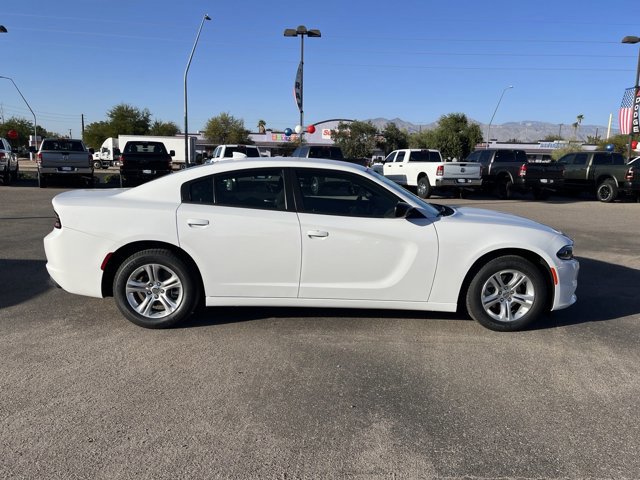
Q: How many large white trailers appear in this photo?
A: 1